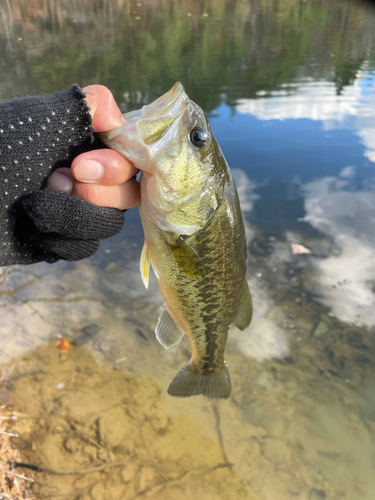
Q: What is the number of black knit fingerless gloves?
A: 1